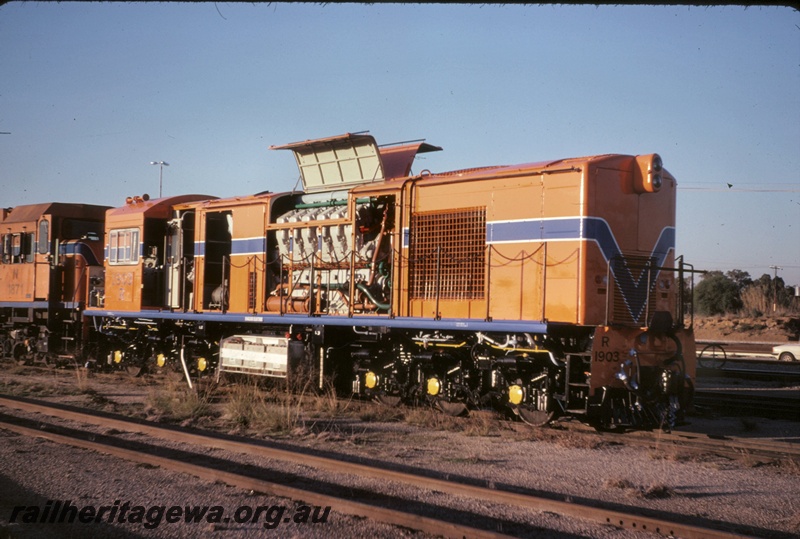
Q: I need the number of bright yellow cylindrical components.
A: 6